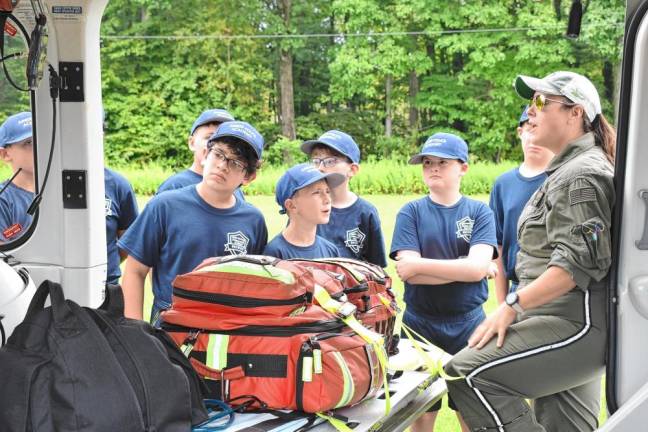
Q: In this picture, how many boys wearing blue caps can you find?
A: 7